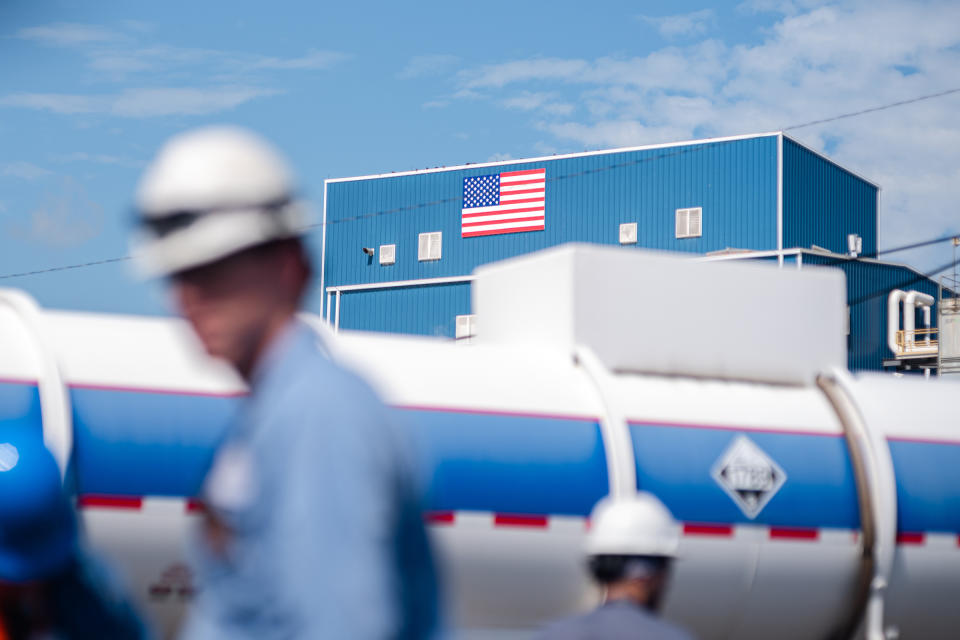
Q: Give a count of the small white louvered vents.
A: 5